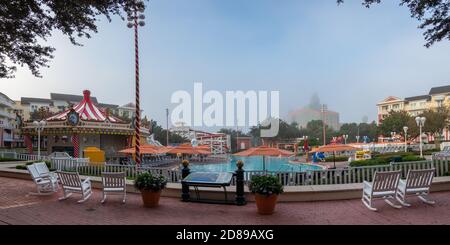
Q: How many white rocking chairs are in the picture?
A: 5